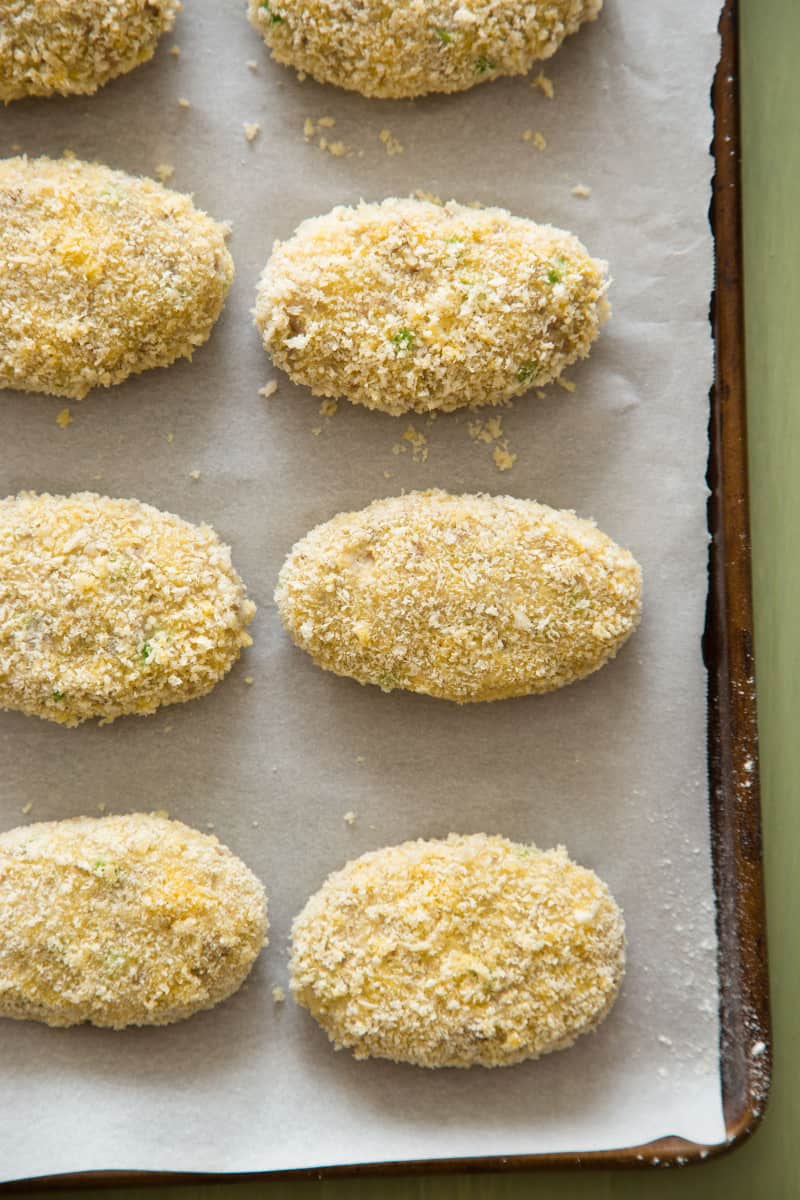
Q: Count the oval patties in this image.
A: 8